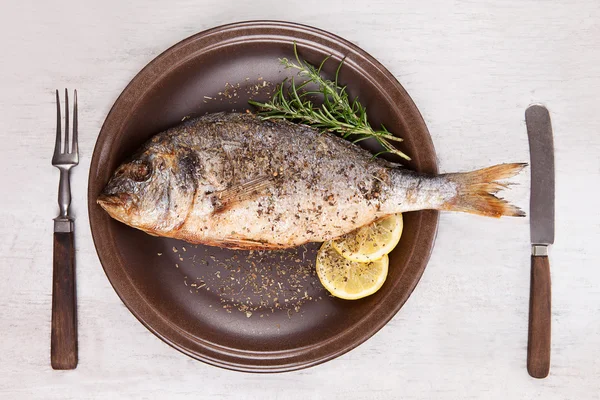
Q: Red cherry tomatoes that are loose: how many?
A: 0